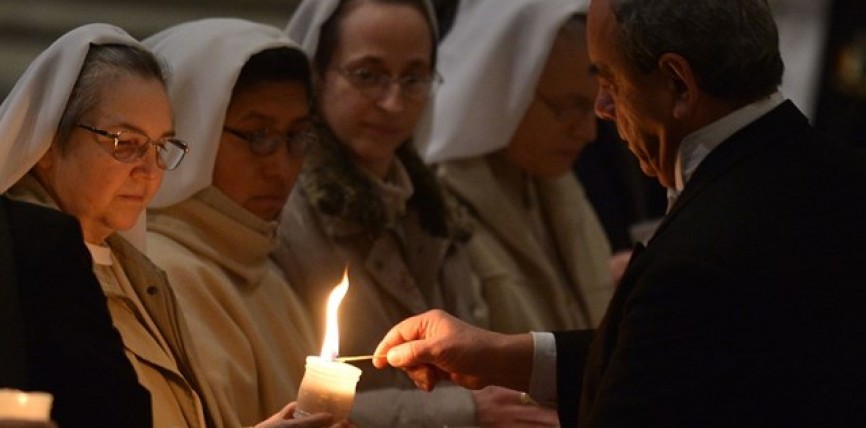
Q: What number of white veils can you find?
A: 4